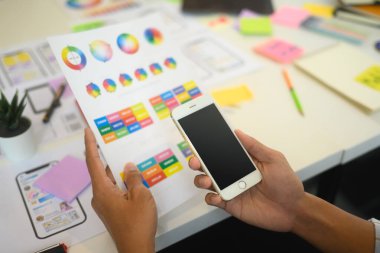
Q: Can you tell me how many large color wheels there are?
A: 4